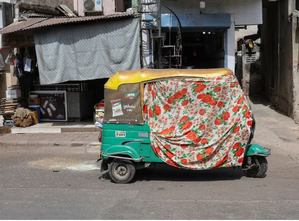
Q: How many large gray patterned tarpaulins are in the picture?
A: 1